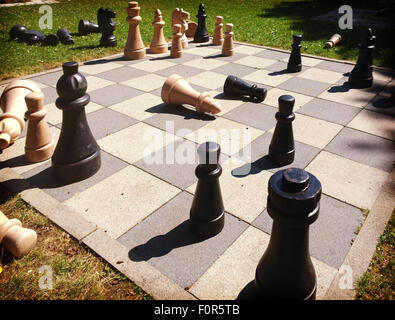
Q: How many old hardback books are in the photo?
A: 0